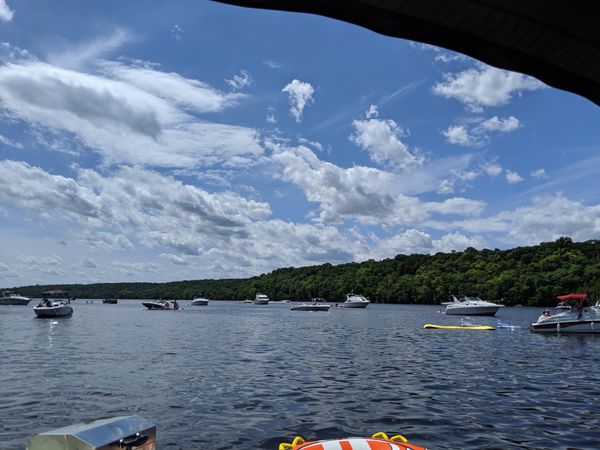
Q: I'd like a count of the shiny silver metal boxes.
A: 1